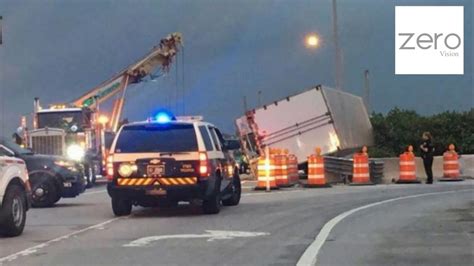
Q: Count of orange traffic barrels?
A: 7